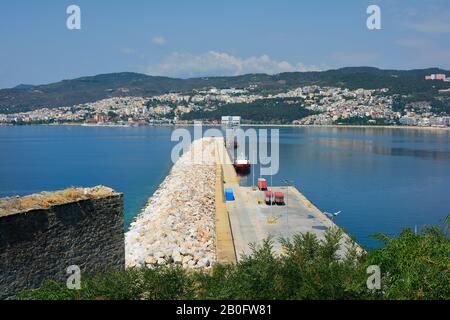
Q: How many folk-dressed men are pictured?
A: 0